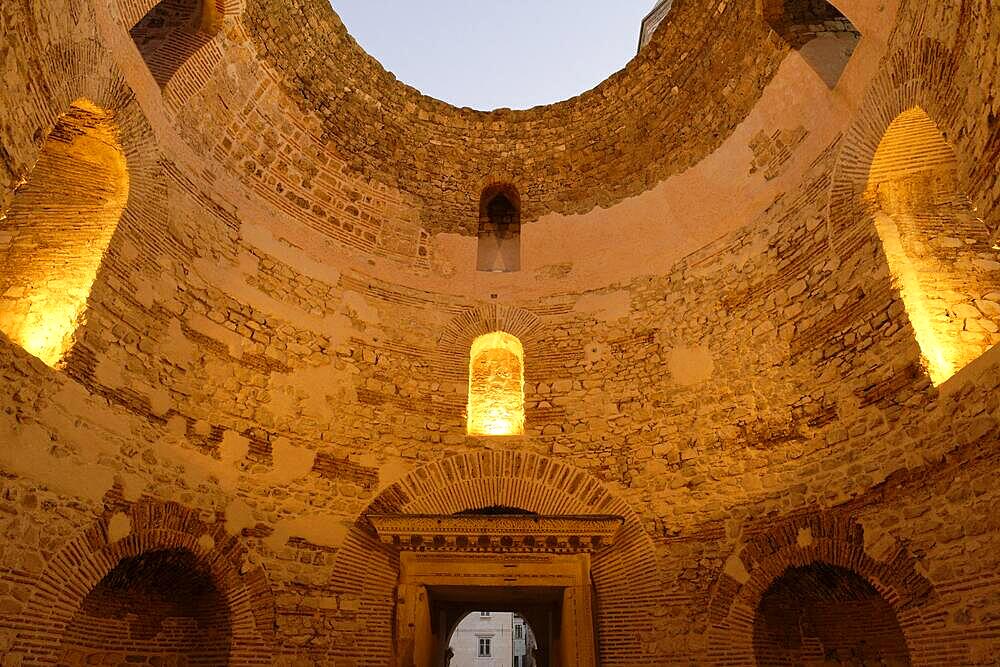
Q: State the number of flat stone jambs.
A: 2